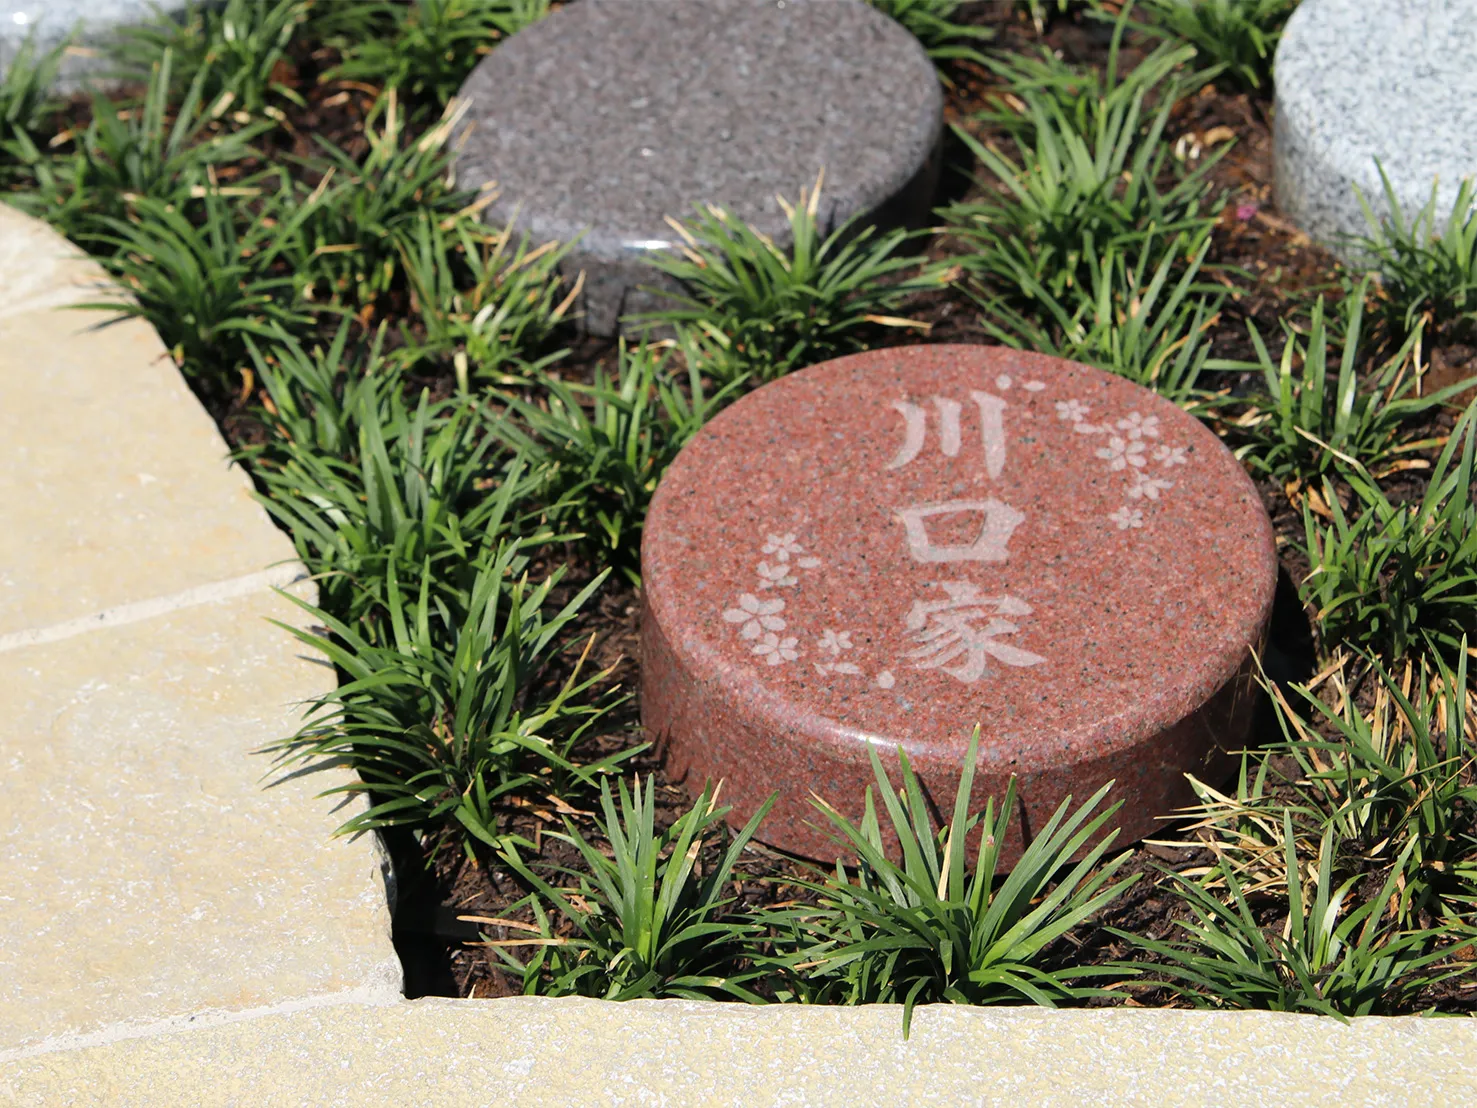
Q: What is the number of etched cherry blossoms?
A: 11